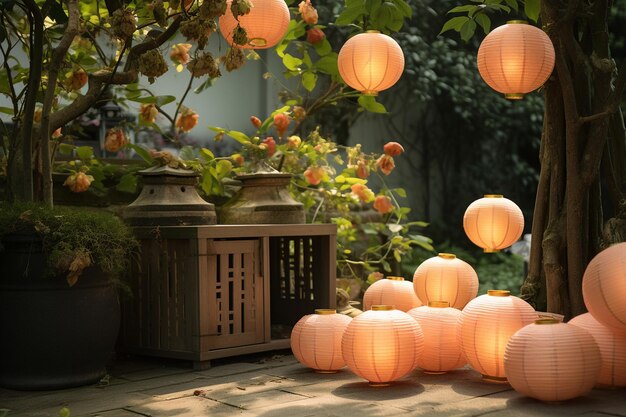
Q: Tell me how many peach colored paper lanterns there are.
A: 13